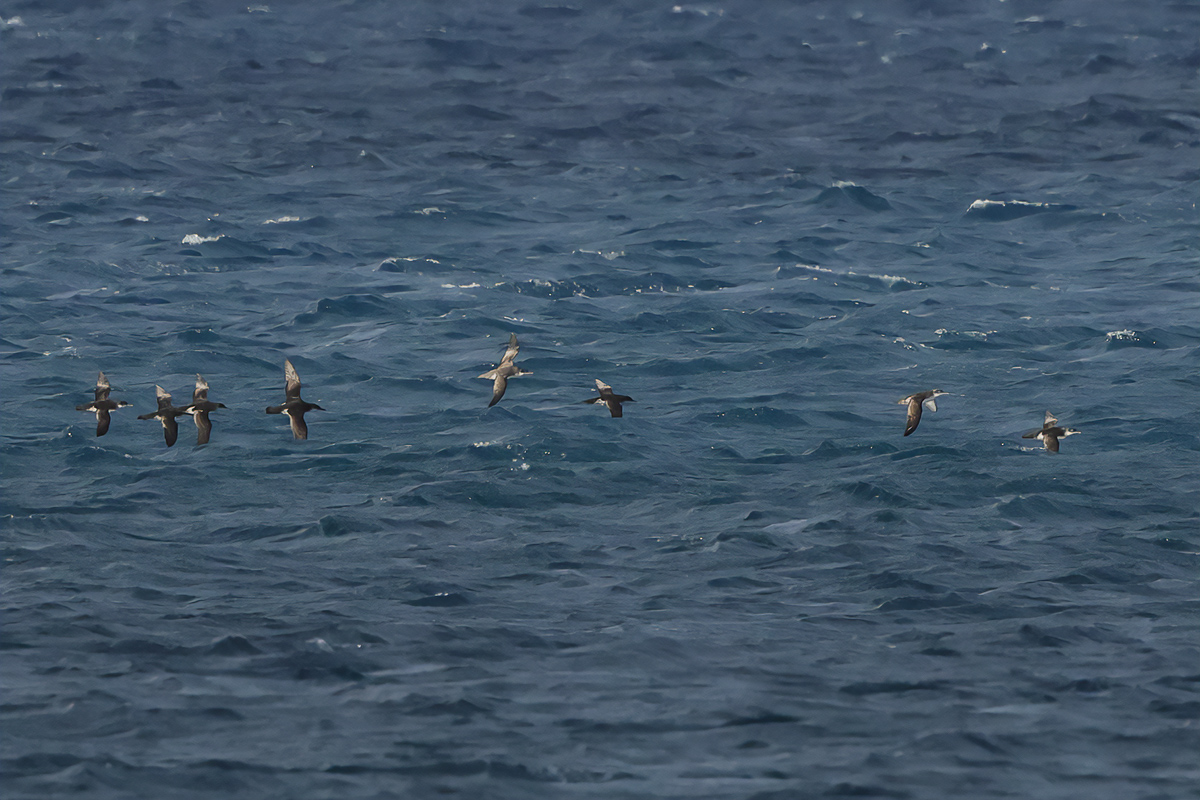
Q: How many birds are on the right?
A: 2